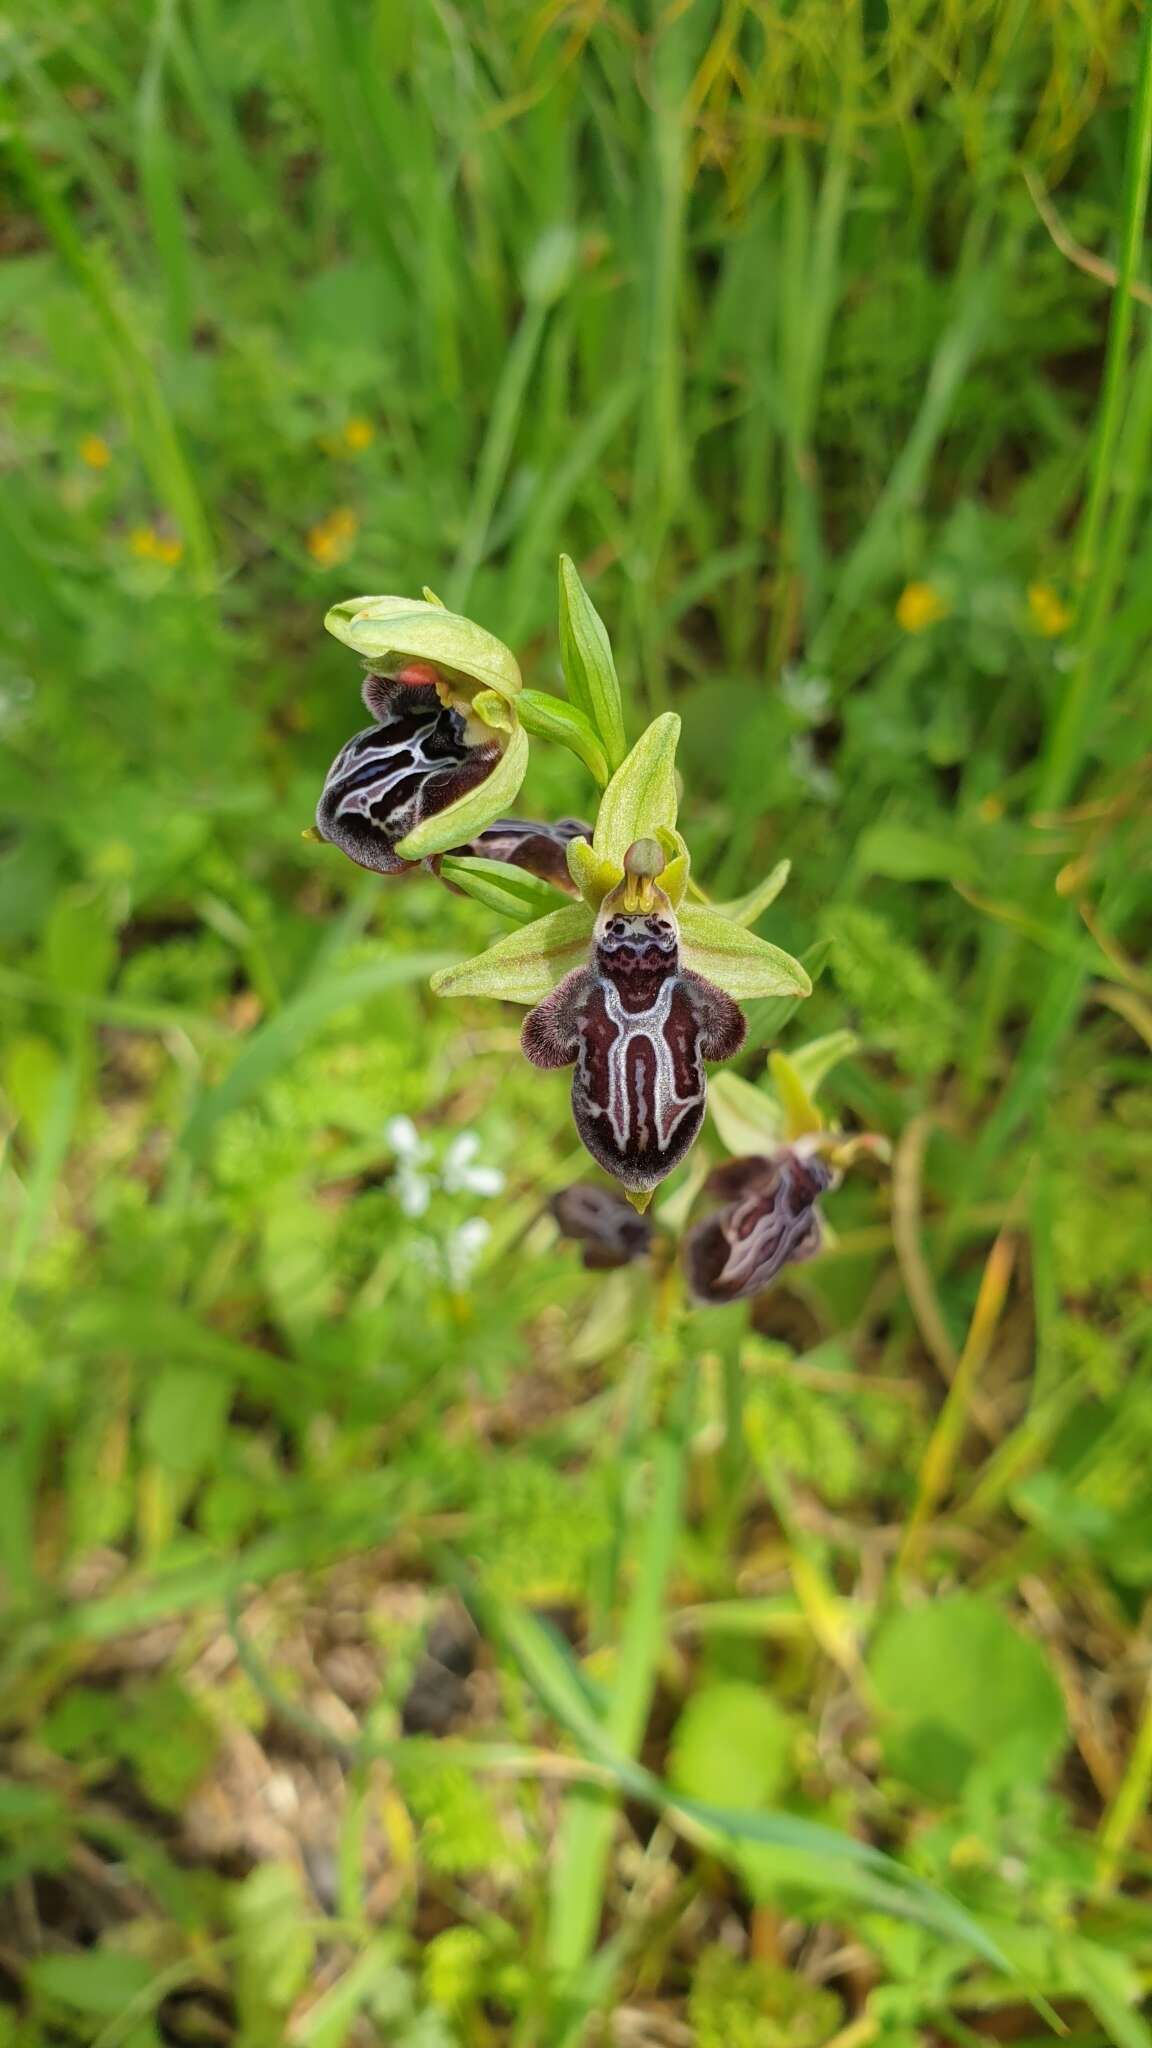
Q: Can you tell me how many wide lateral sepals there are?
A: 2